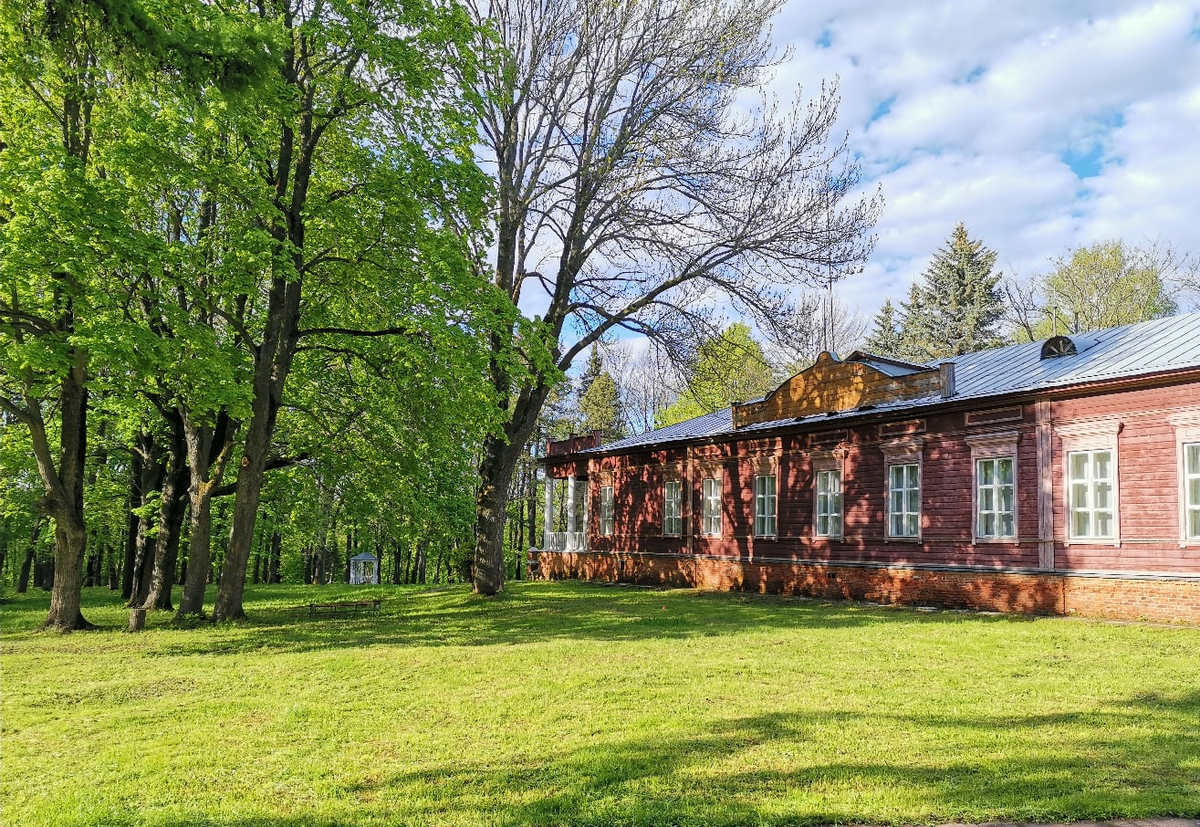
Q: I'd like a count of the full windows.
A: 8